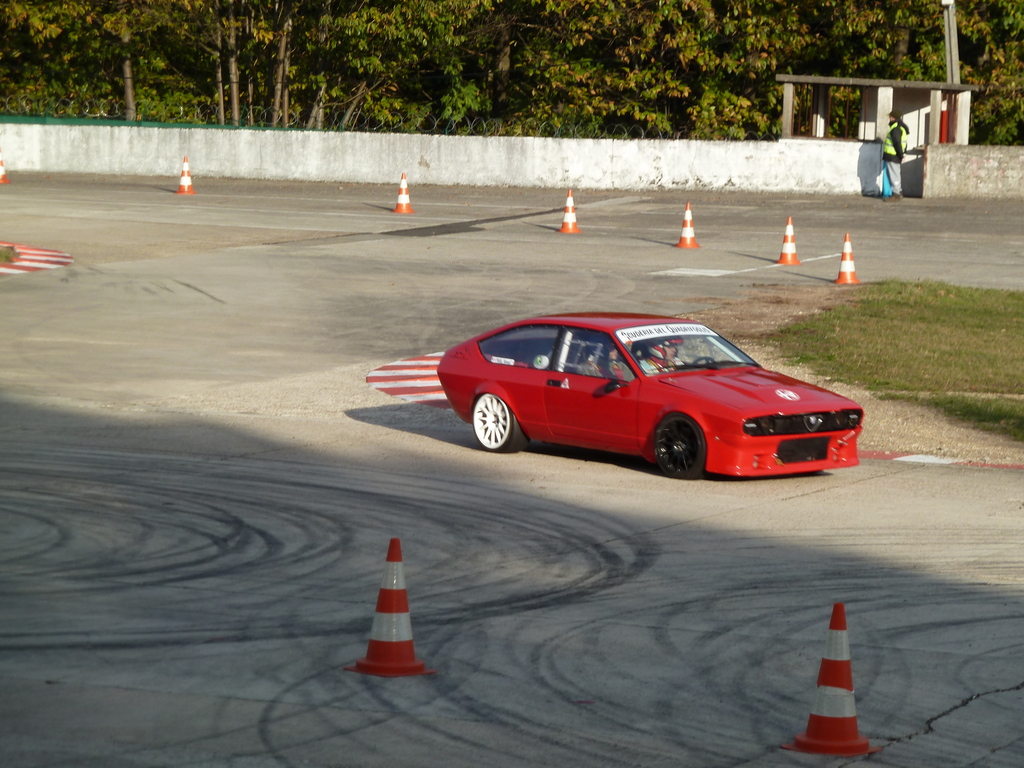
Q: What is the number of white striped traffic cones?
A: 9